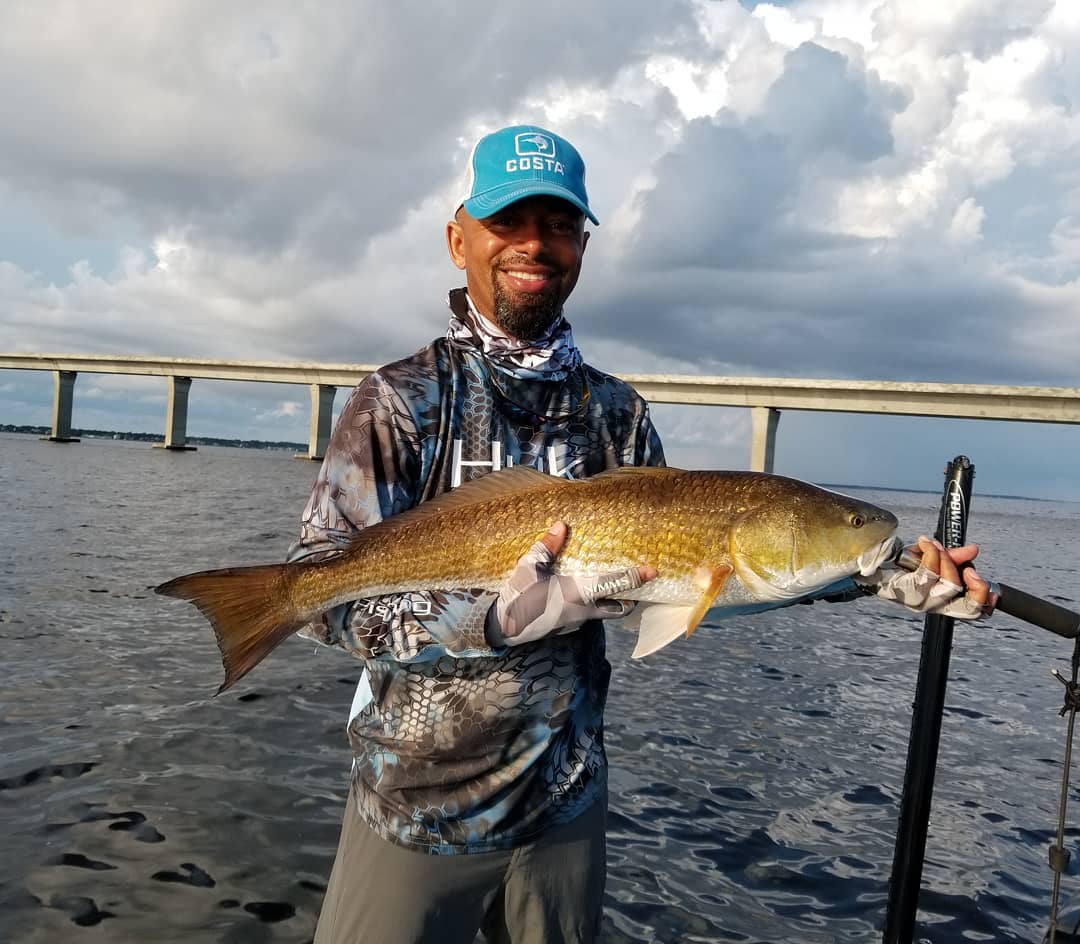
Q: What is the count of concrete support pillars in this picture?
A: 4